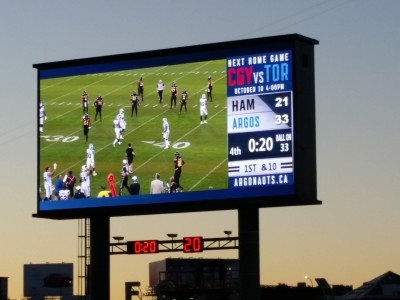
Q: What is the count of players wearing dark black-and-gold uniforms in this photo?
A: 9